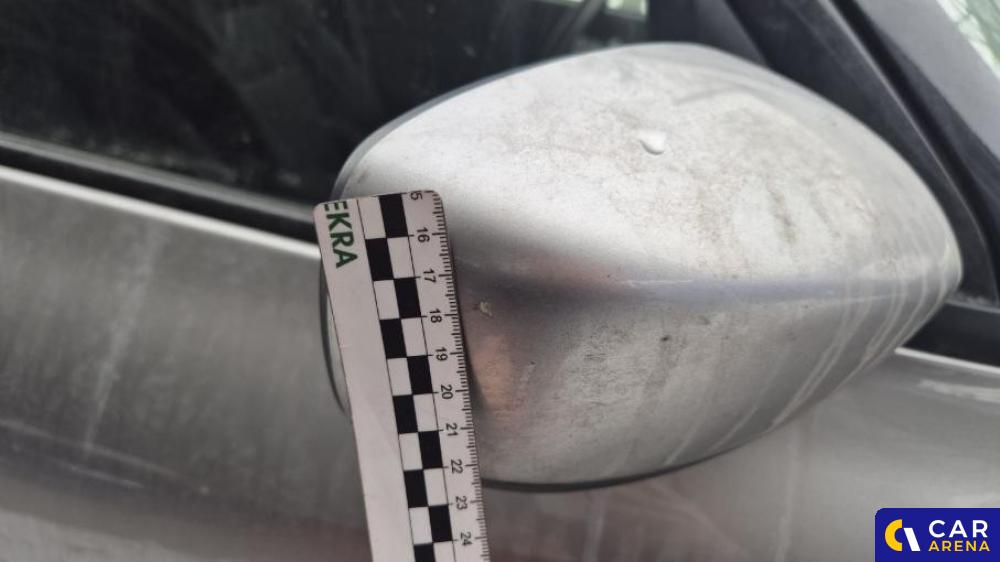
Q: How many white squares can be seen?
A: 10